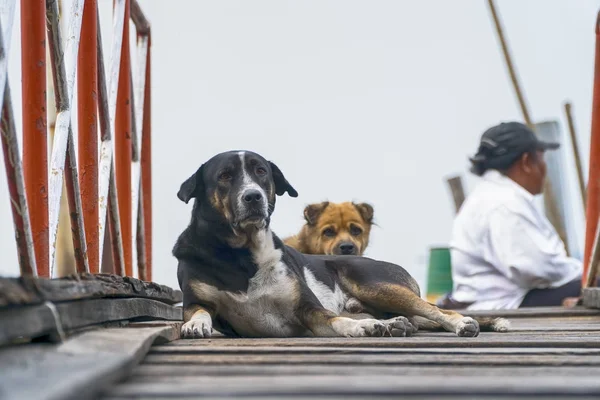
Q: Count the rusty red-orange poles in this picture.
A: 5